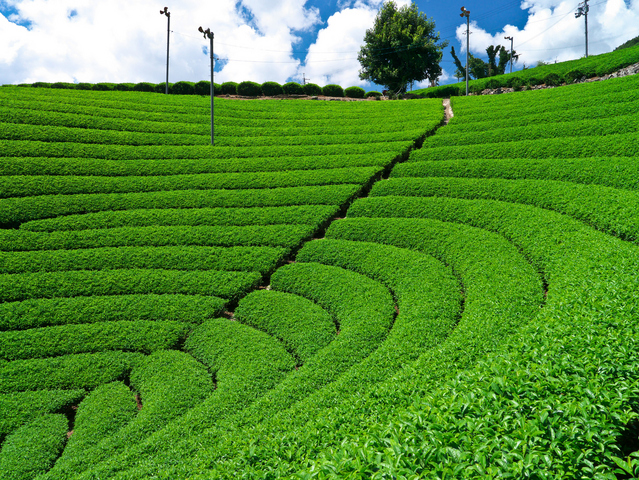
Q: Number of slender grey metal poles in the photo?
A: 5